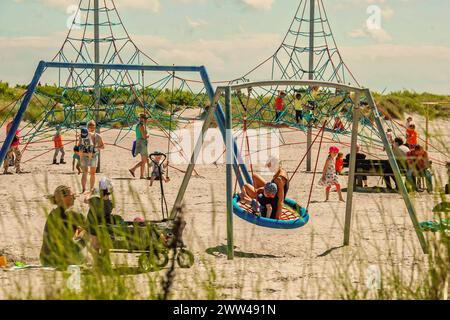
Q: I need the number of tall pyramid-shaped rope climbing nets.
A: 2